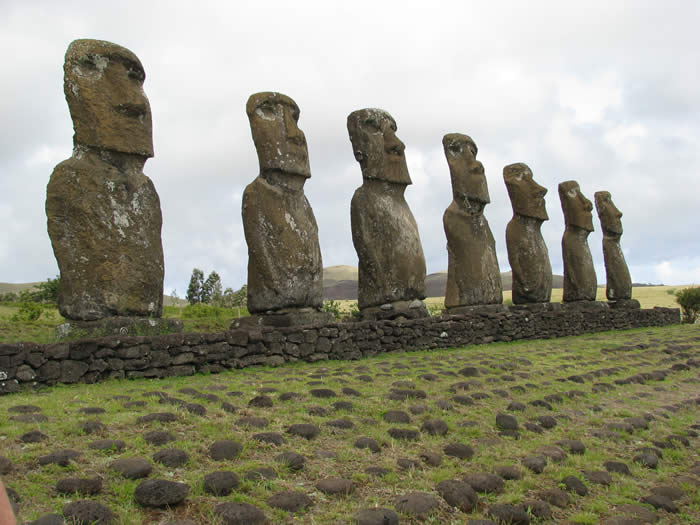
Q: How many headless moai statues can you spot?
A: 0